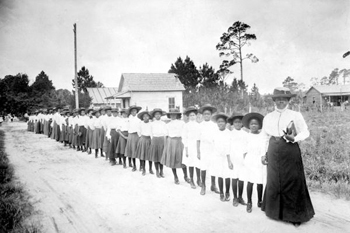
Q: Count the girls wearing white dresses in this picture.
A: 5